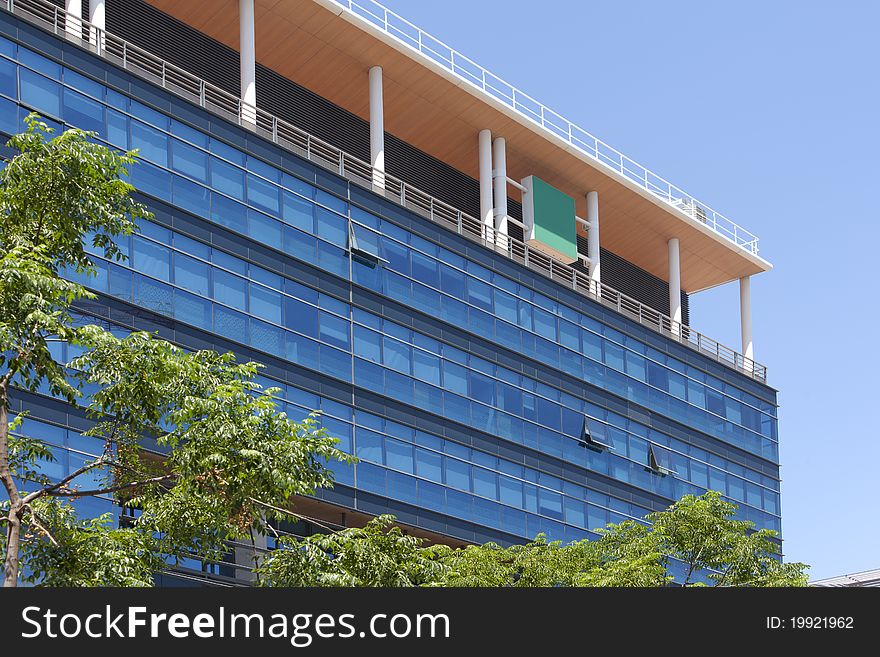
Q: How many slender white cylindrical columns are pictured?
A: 9